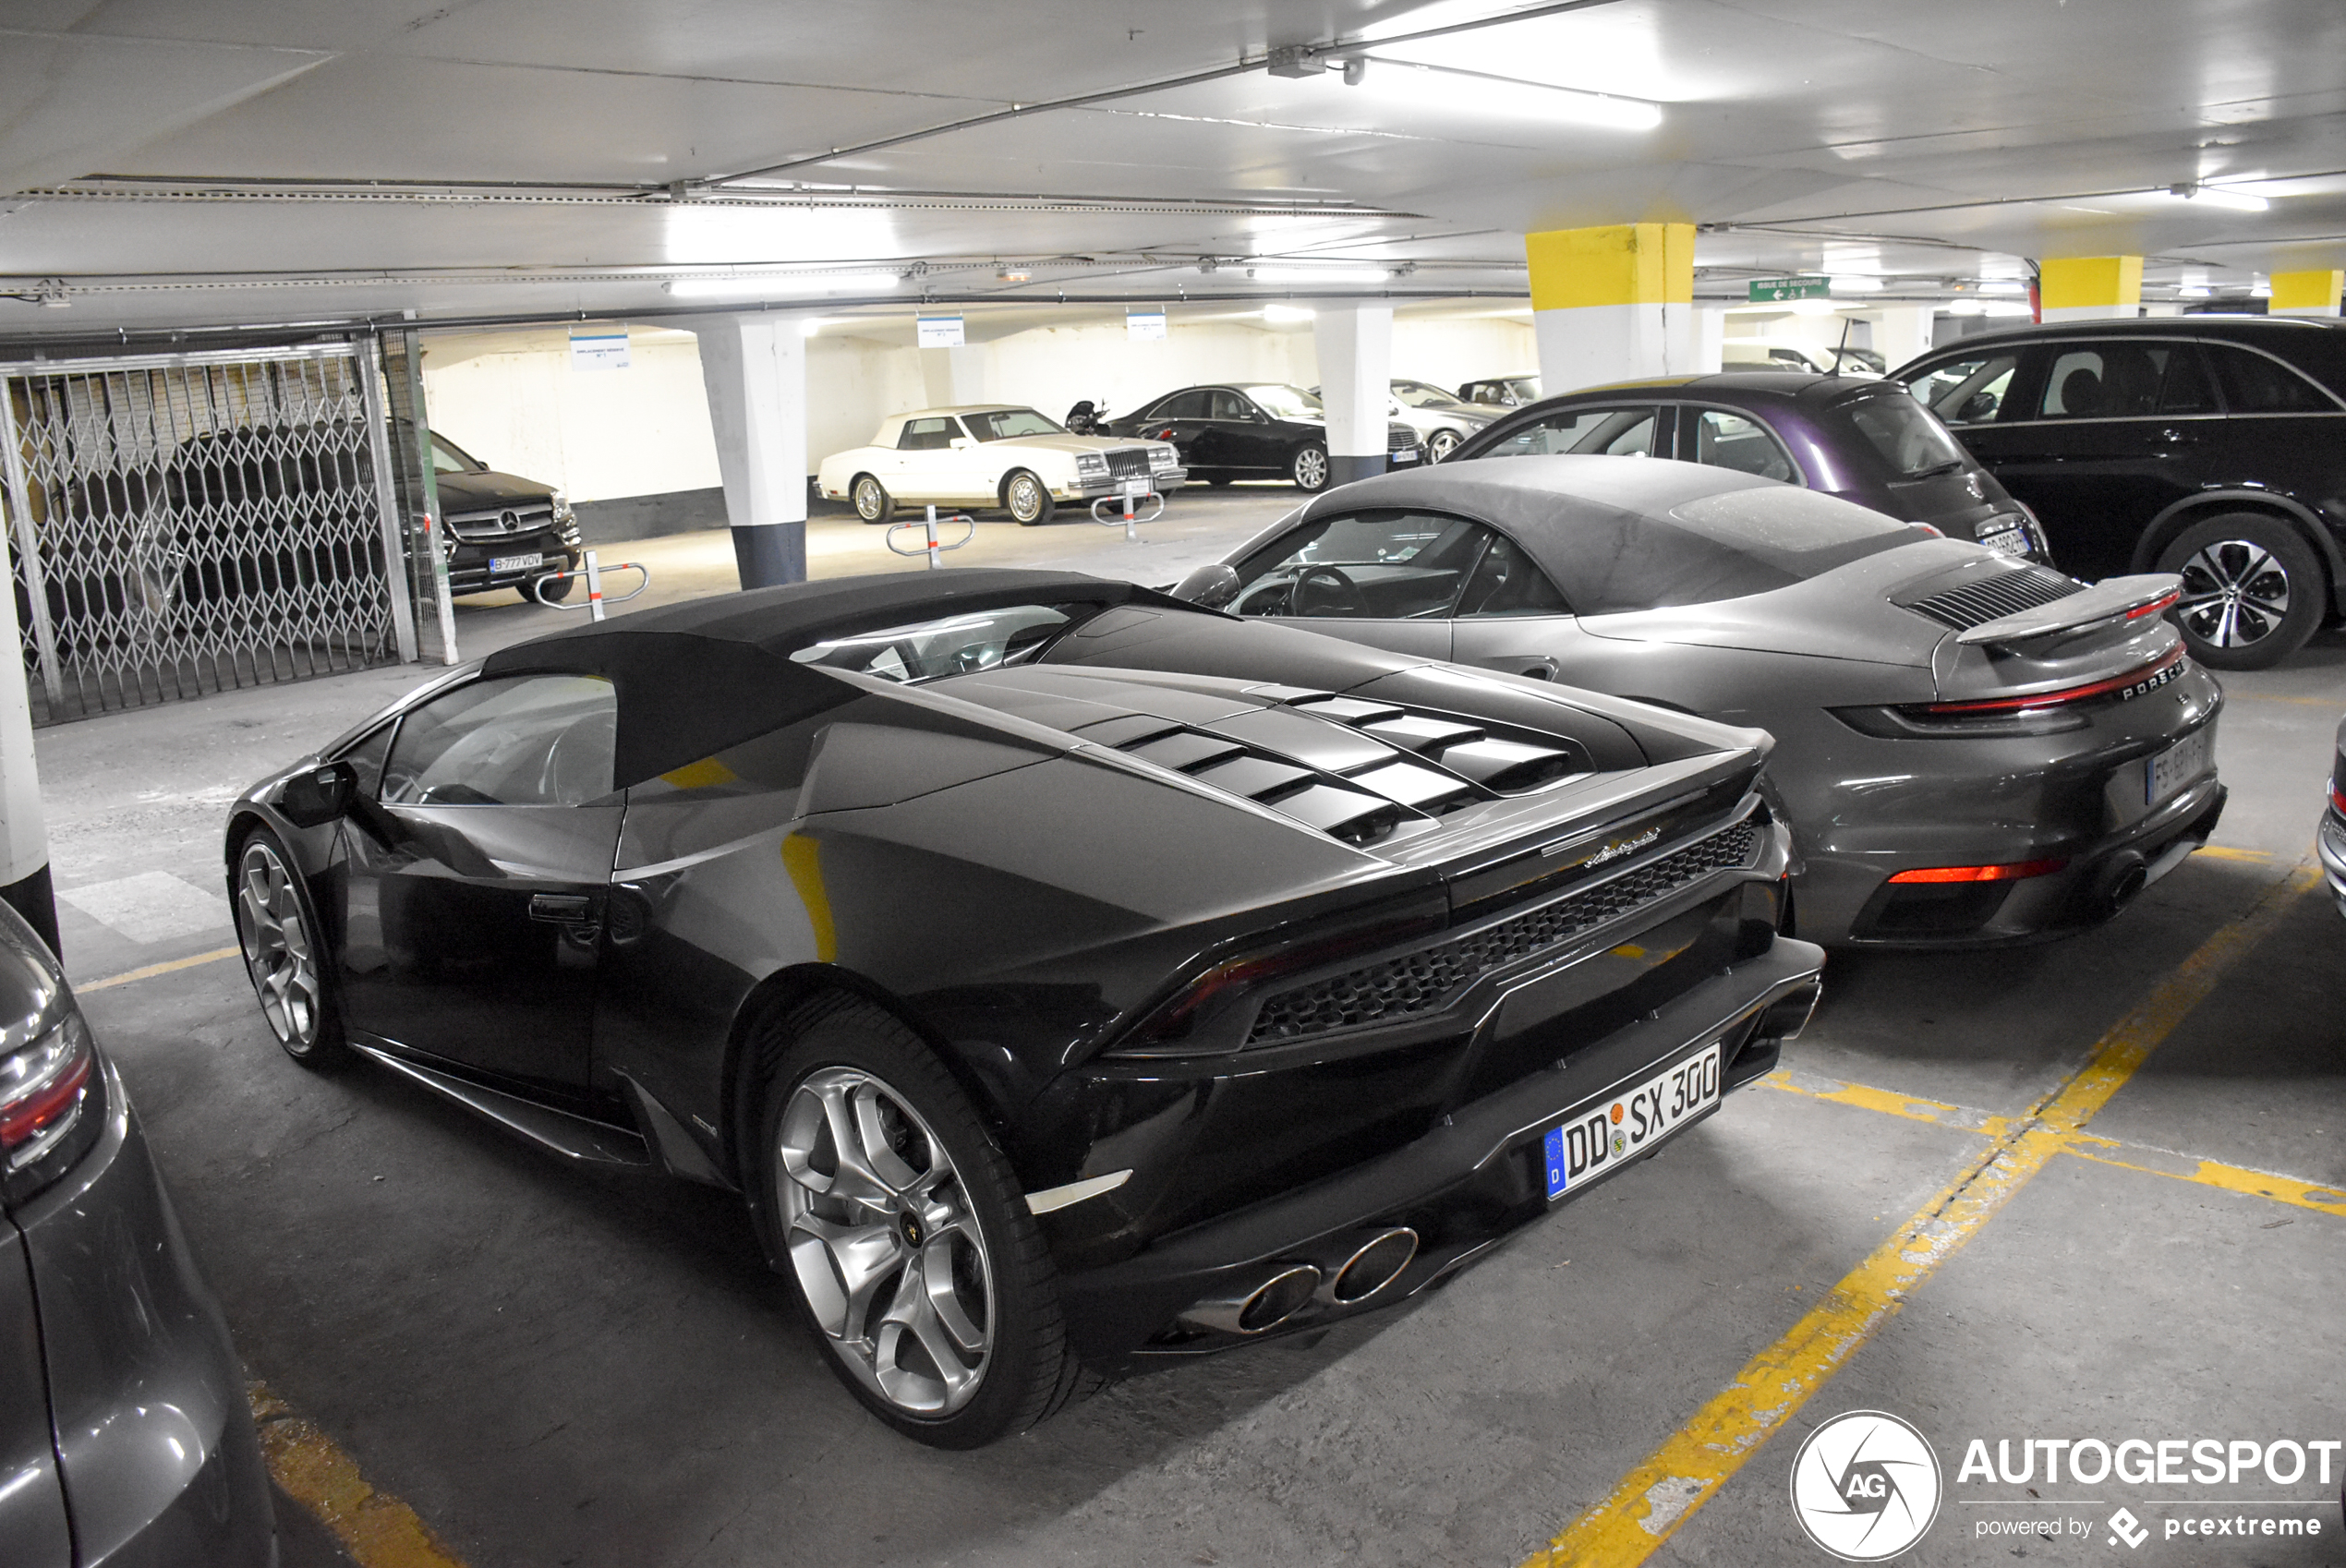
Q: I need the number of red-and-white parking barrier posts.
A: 3